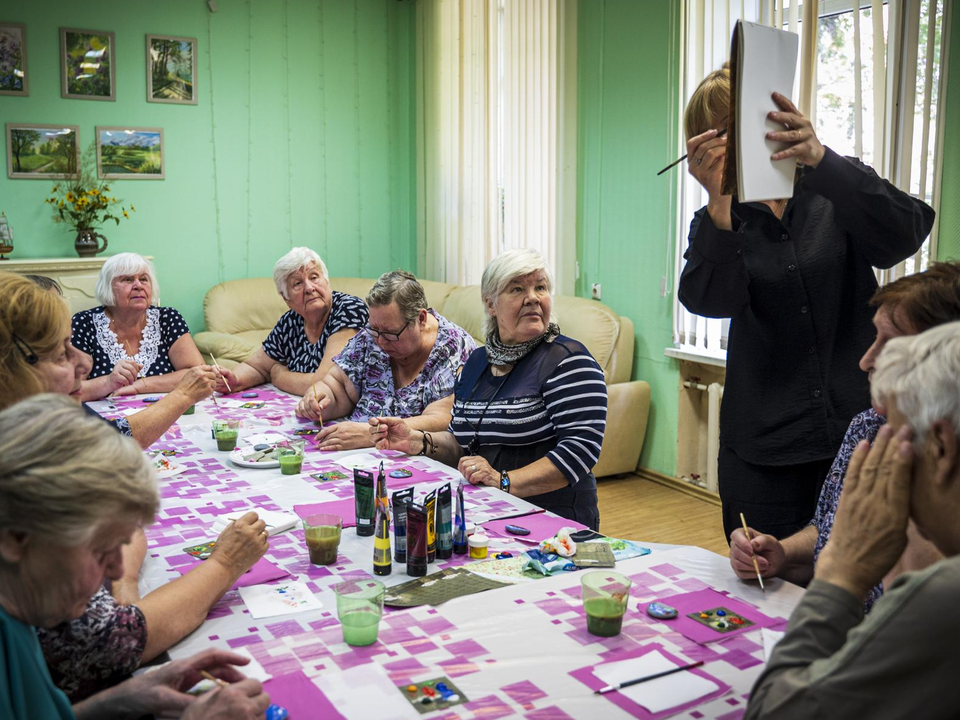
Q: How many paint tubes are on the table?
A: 8